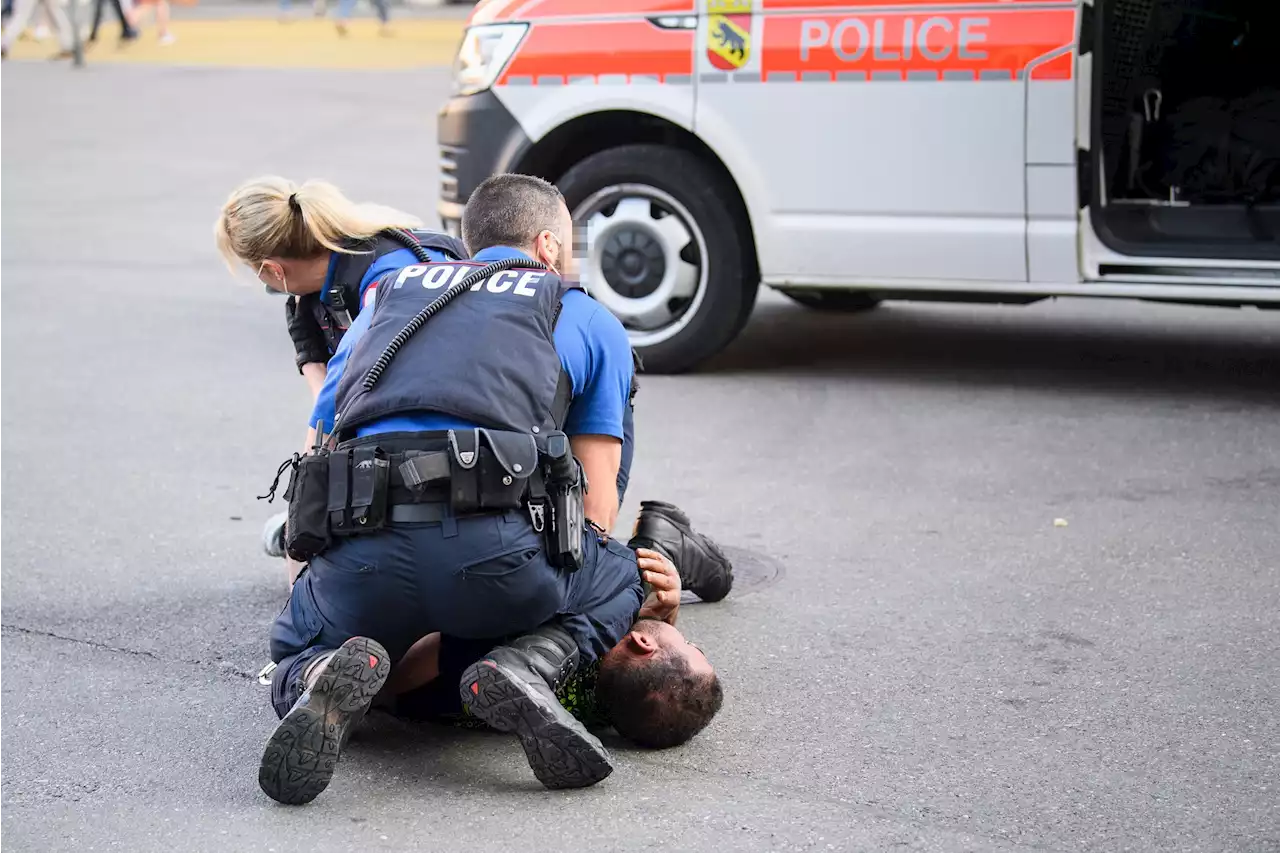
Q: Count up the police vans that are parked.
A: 1